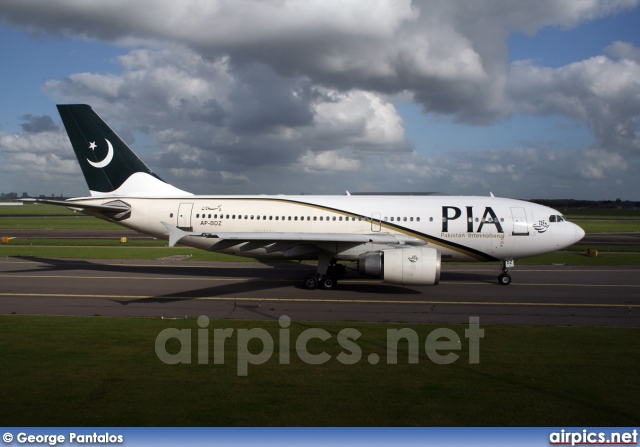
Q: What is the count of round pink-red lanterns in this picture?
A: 0